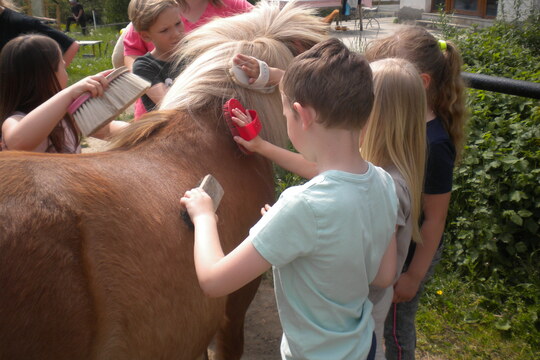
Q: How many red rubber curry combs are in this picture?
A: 1